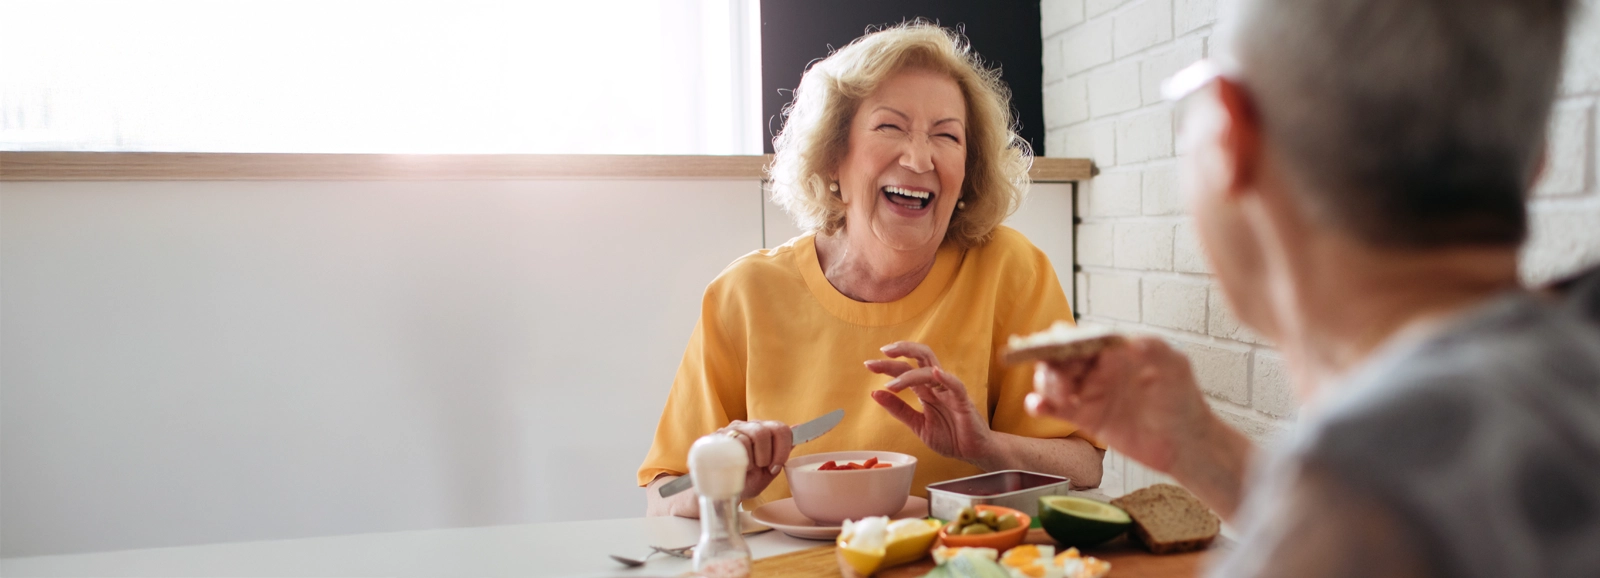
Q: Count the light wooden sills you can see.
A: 1